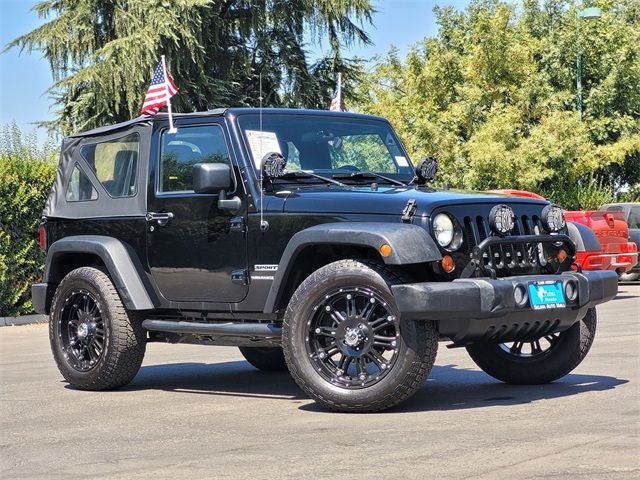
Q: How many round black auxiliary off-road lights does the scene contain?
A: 4